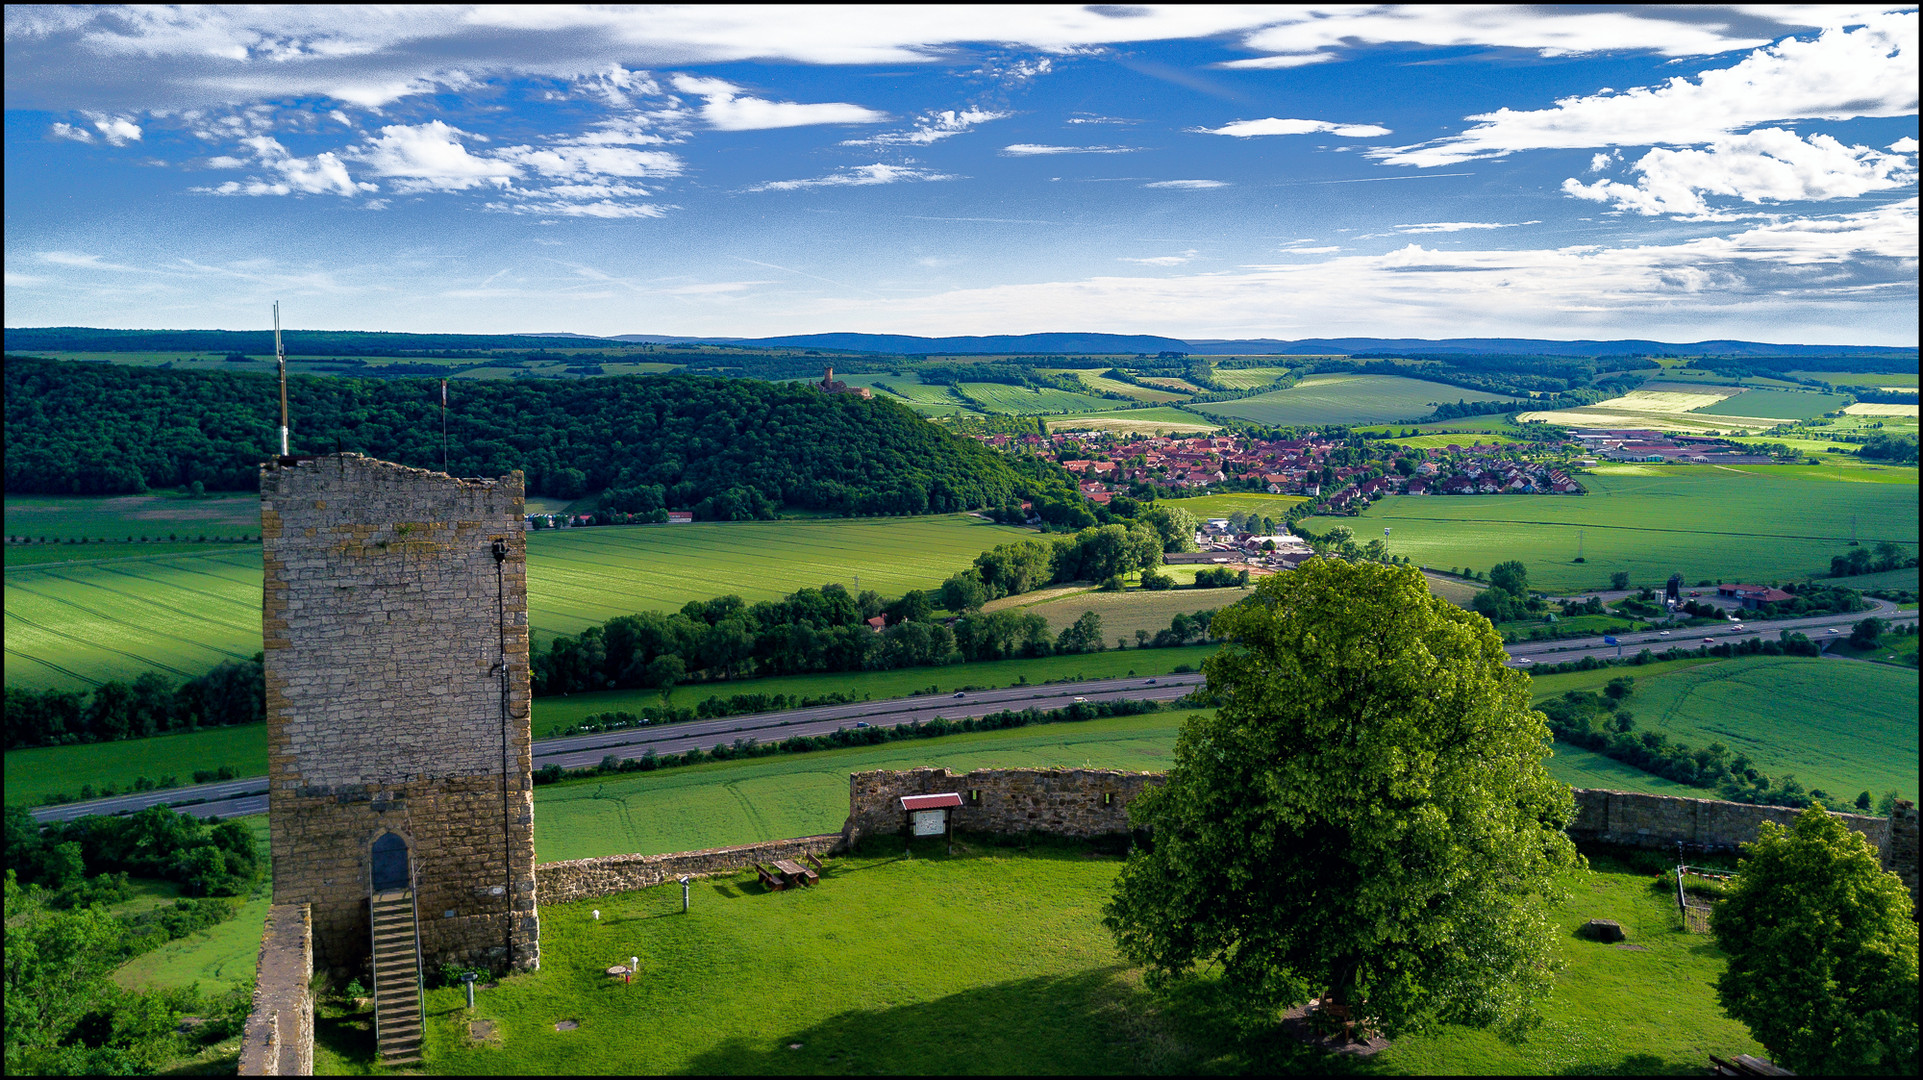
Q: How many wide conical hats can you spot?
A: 0